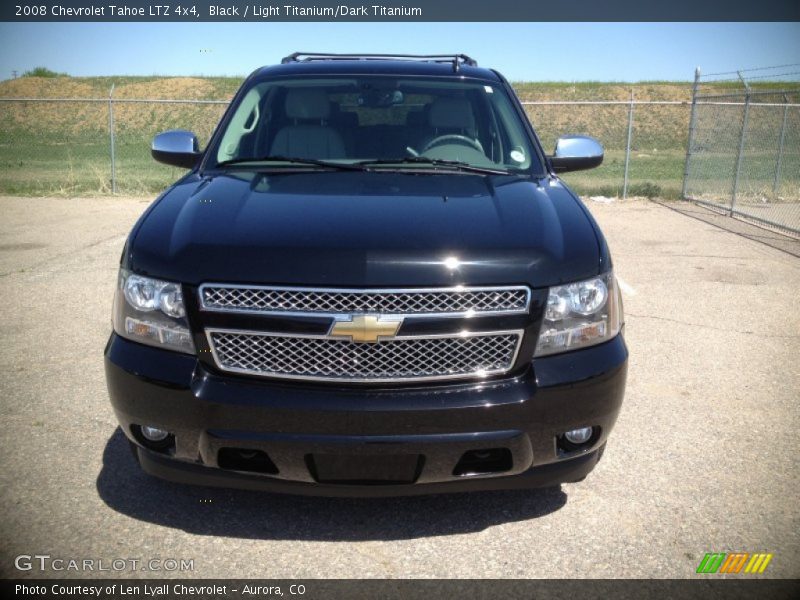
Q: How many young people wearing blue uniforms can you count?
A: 0